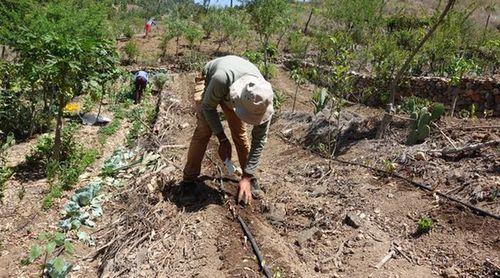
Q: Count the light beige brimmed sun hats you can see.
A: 1